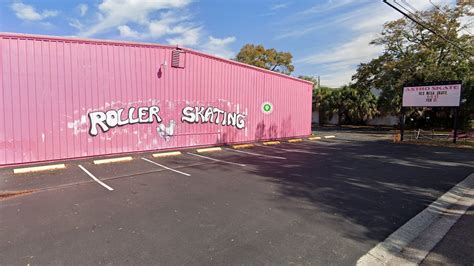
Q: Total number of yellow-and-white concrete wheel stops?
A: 9